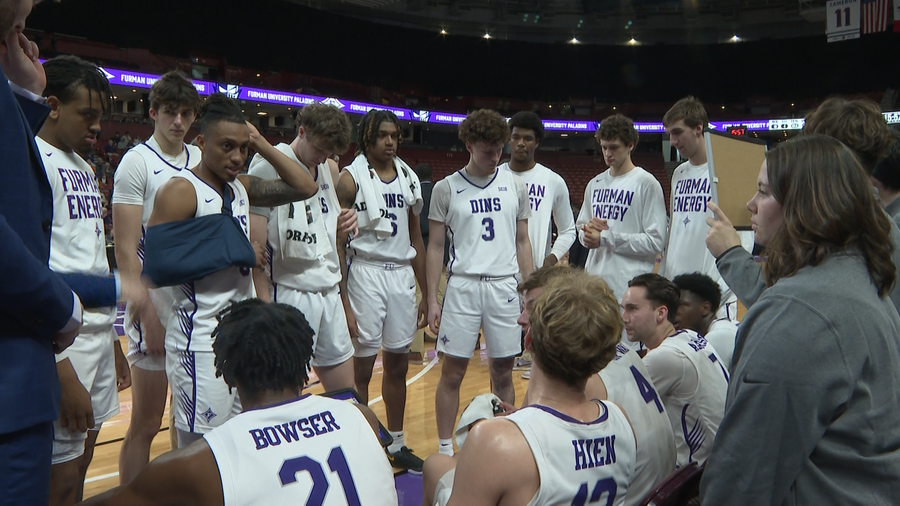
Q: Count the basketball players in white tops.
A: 14